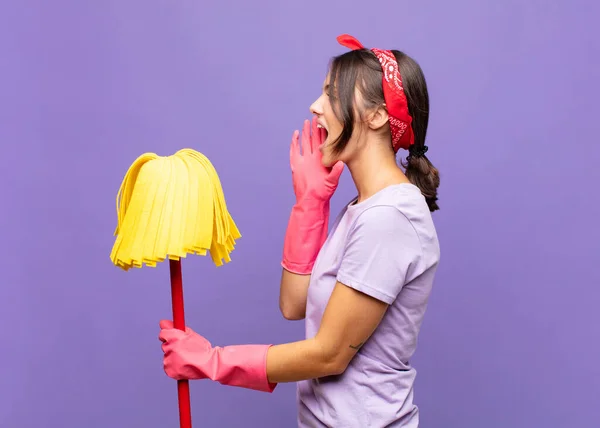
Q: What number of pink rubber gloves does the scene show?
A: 2